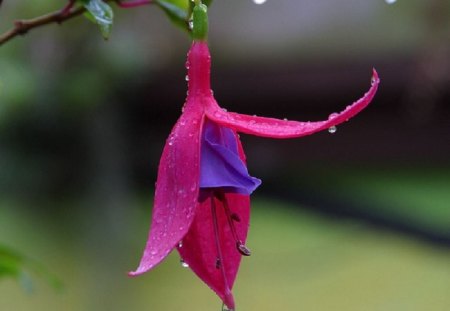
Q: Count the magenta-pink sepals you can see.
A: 3